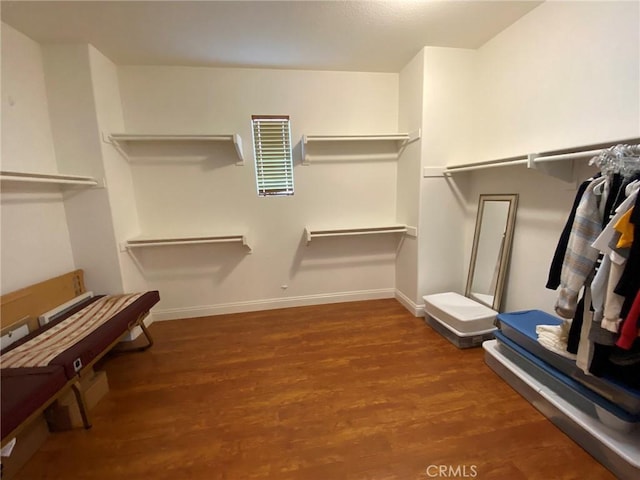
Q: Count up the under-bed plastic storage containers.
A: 5